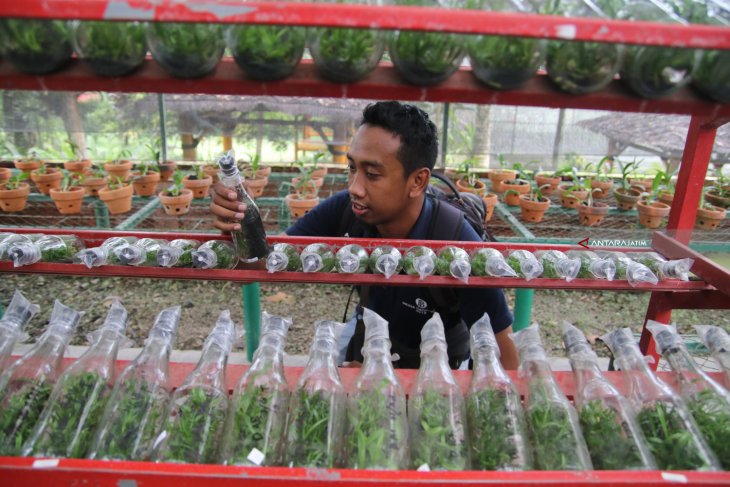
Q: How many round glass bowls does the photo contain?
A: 10